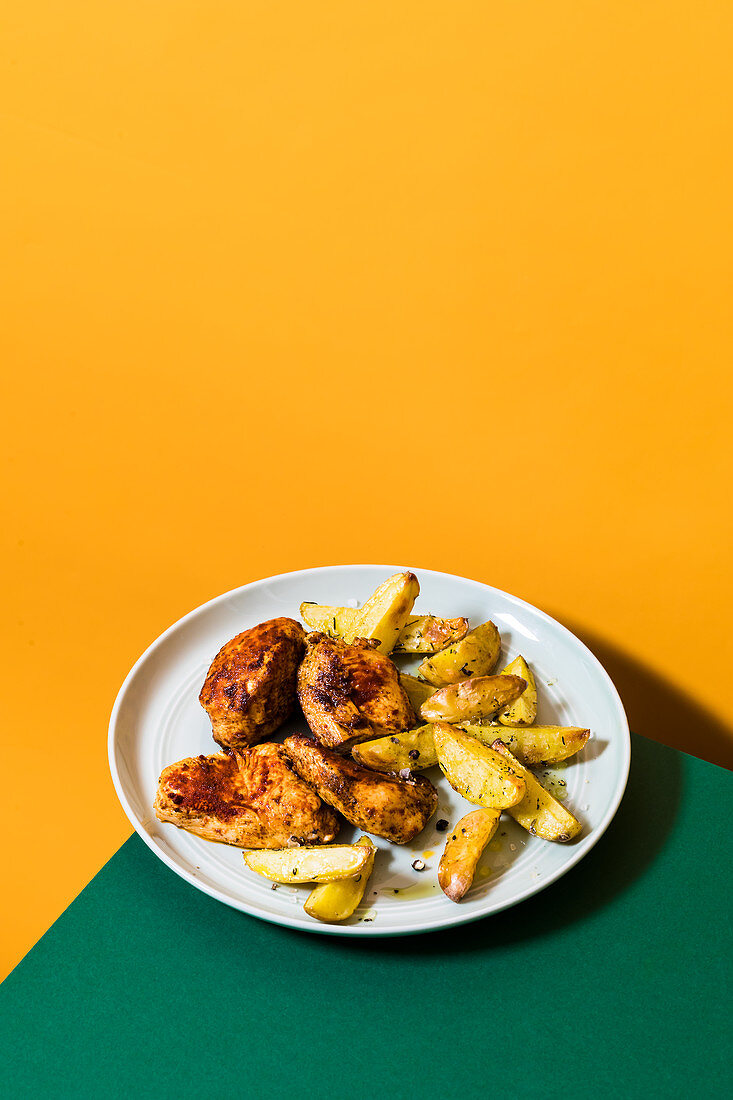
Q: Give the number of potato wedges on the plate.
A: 14